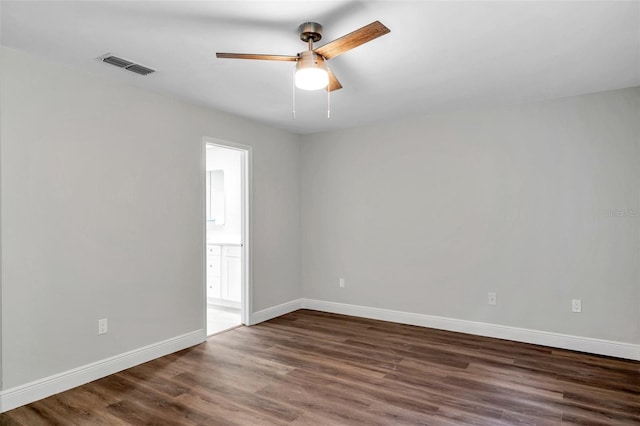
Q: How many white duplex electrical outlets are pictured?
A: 3